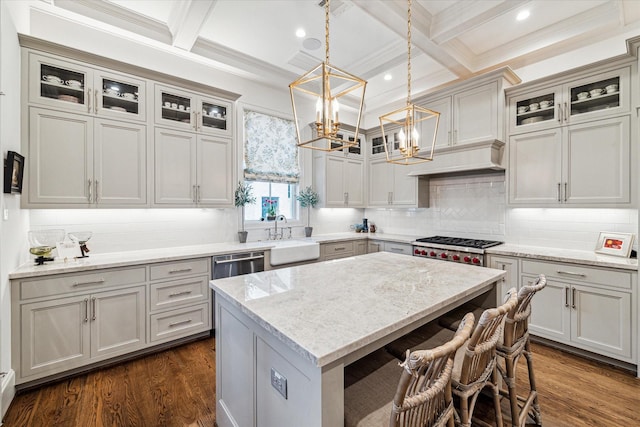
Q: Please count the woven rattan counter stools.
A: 3